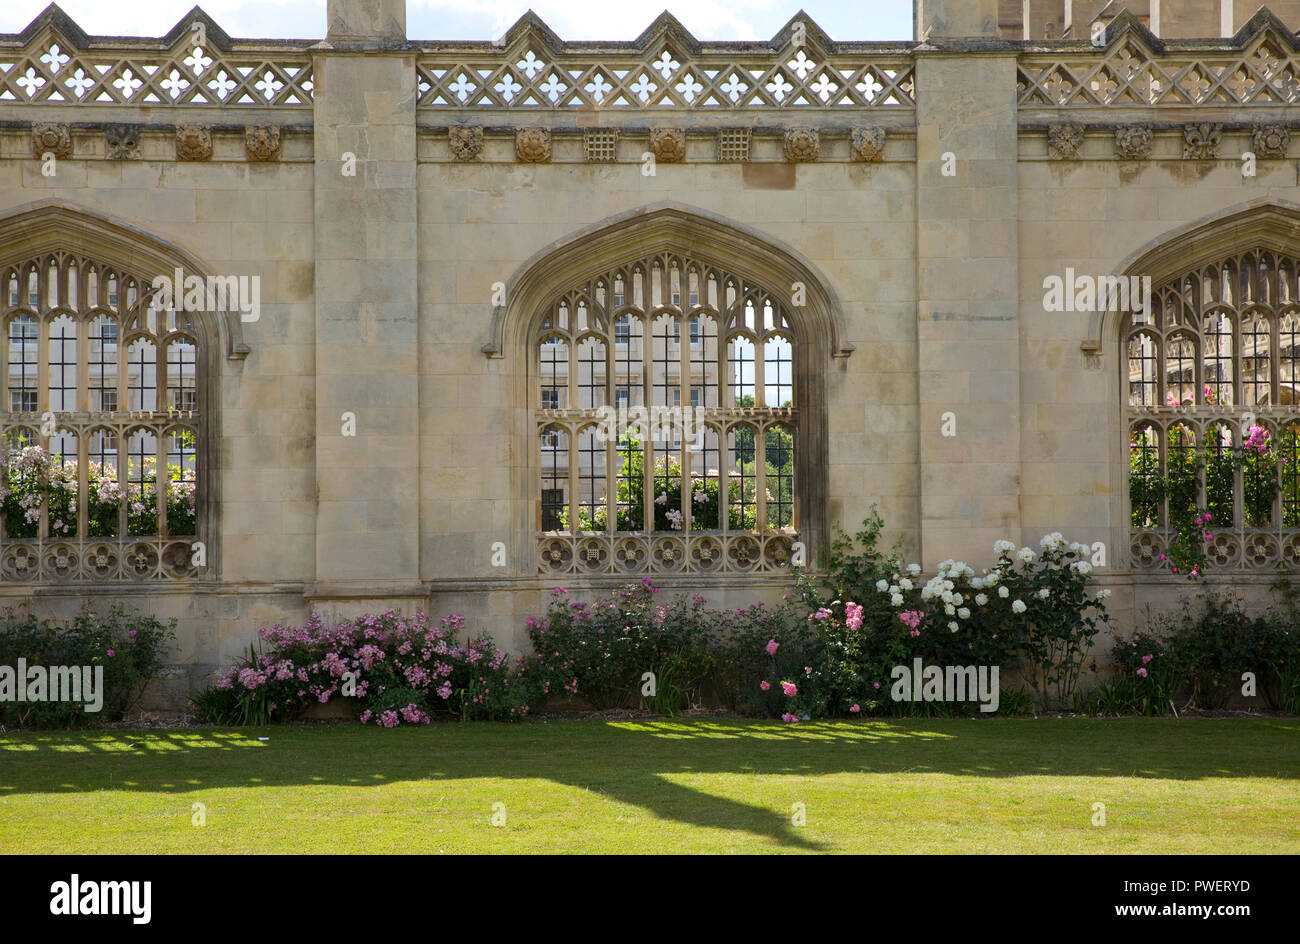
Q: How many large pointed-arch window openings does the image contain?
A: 3